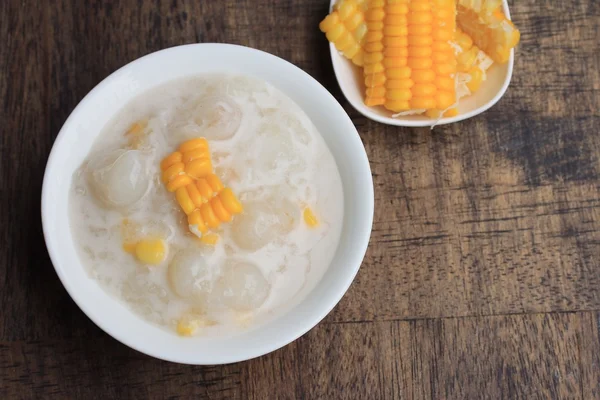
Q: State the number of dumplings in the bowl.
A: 5